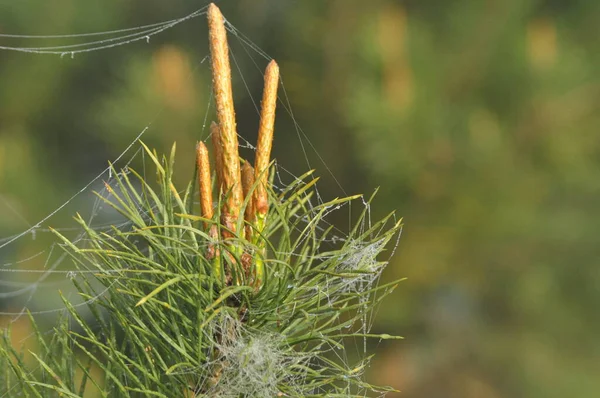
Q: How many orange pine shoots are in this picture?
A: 5